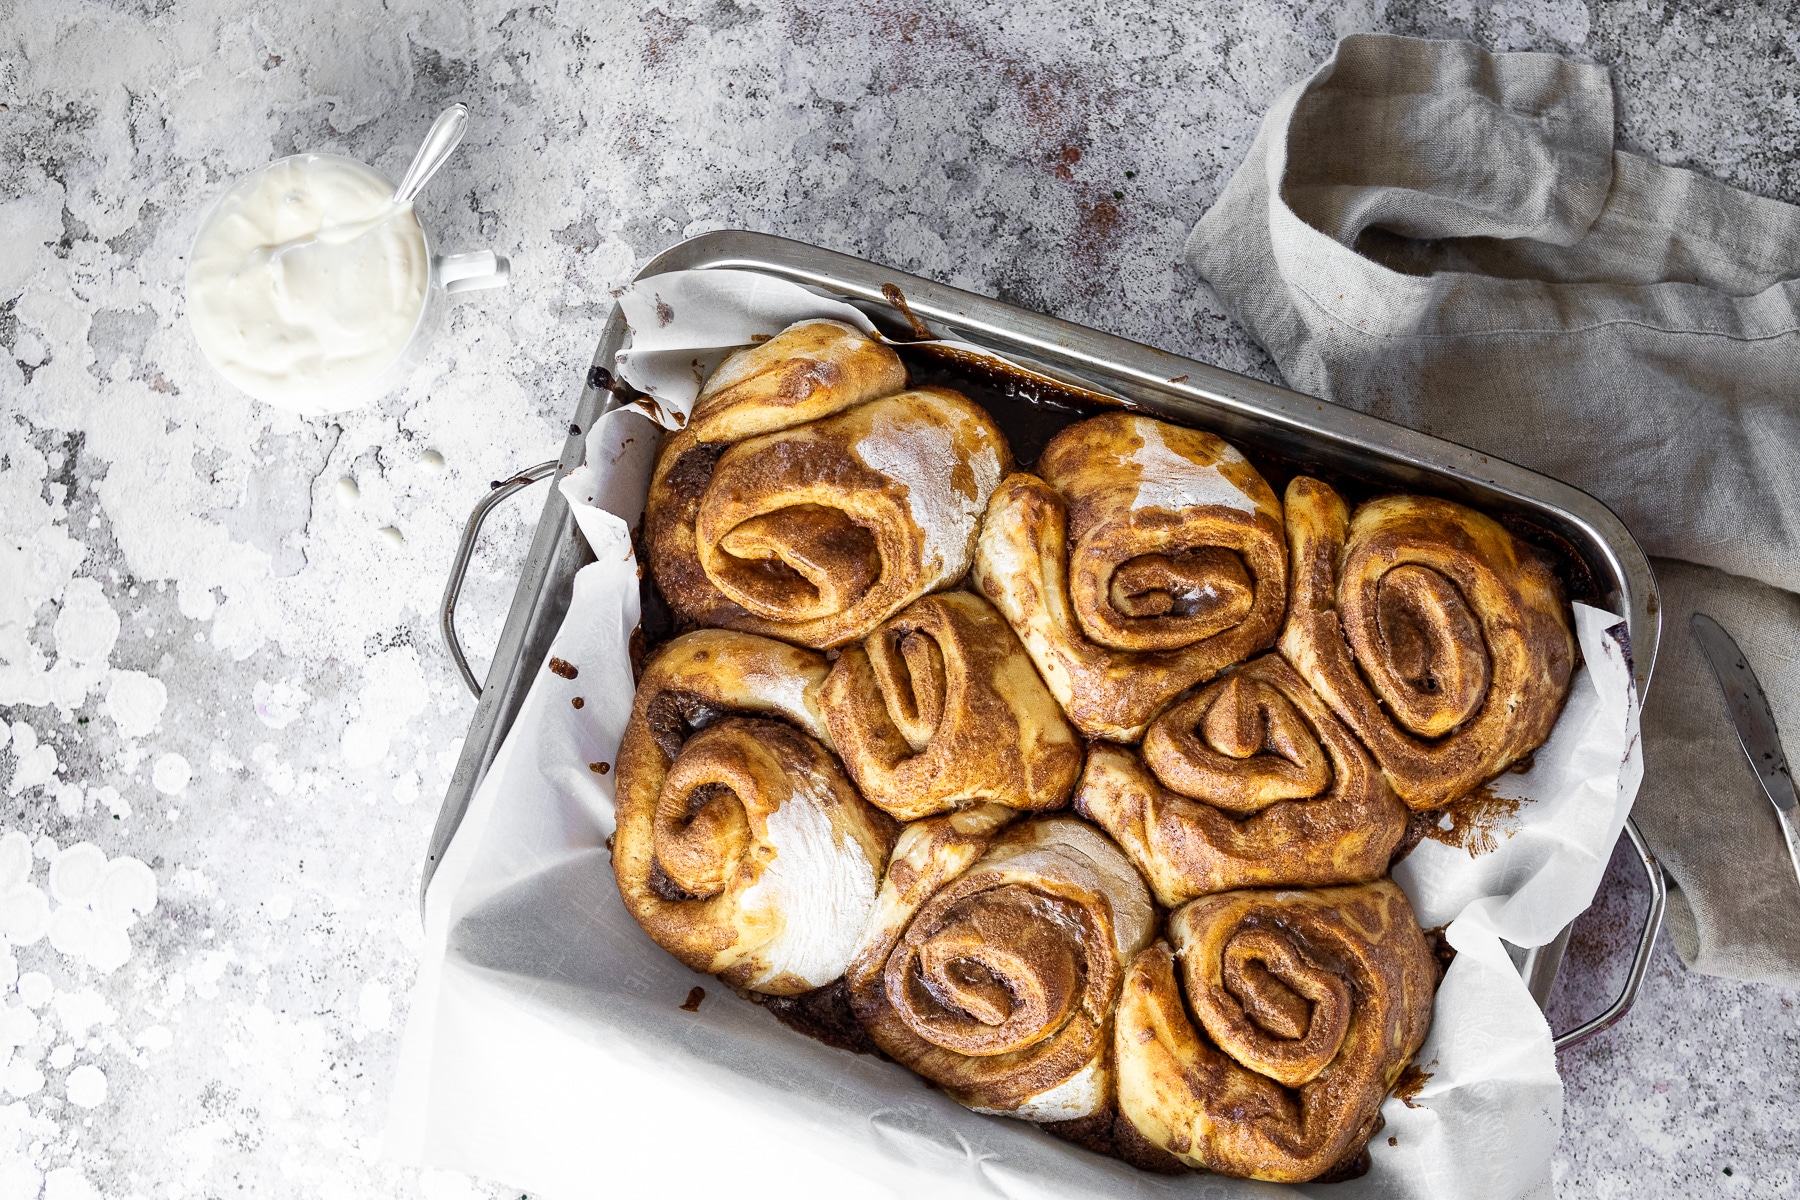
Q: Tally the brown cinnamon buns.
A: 8